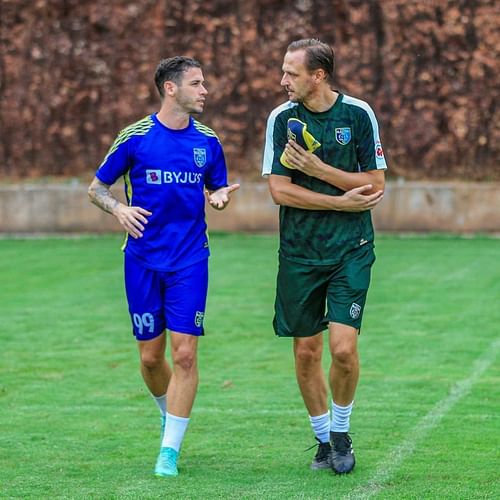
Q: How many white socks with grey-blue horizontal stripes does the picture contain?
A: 2